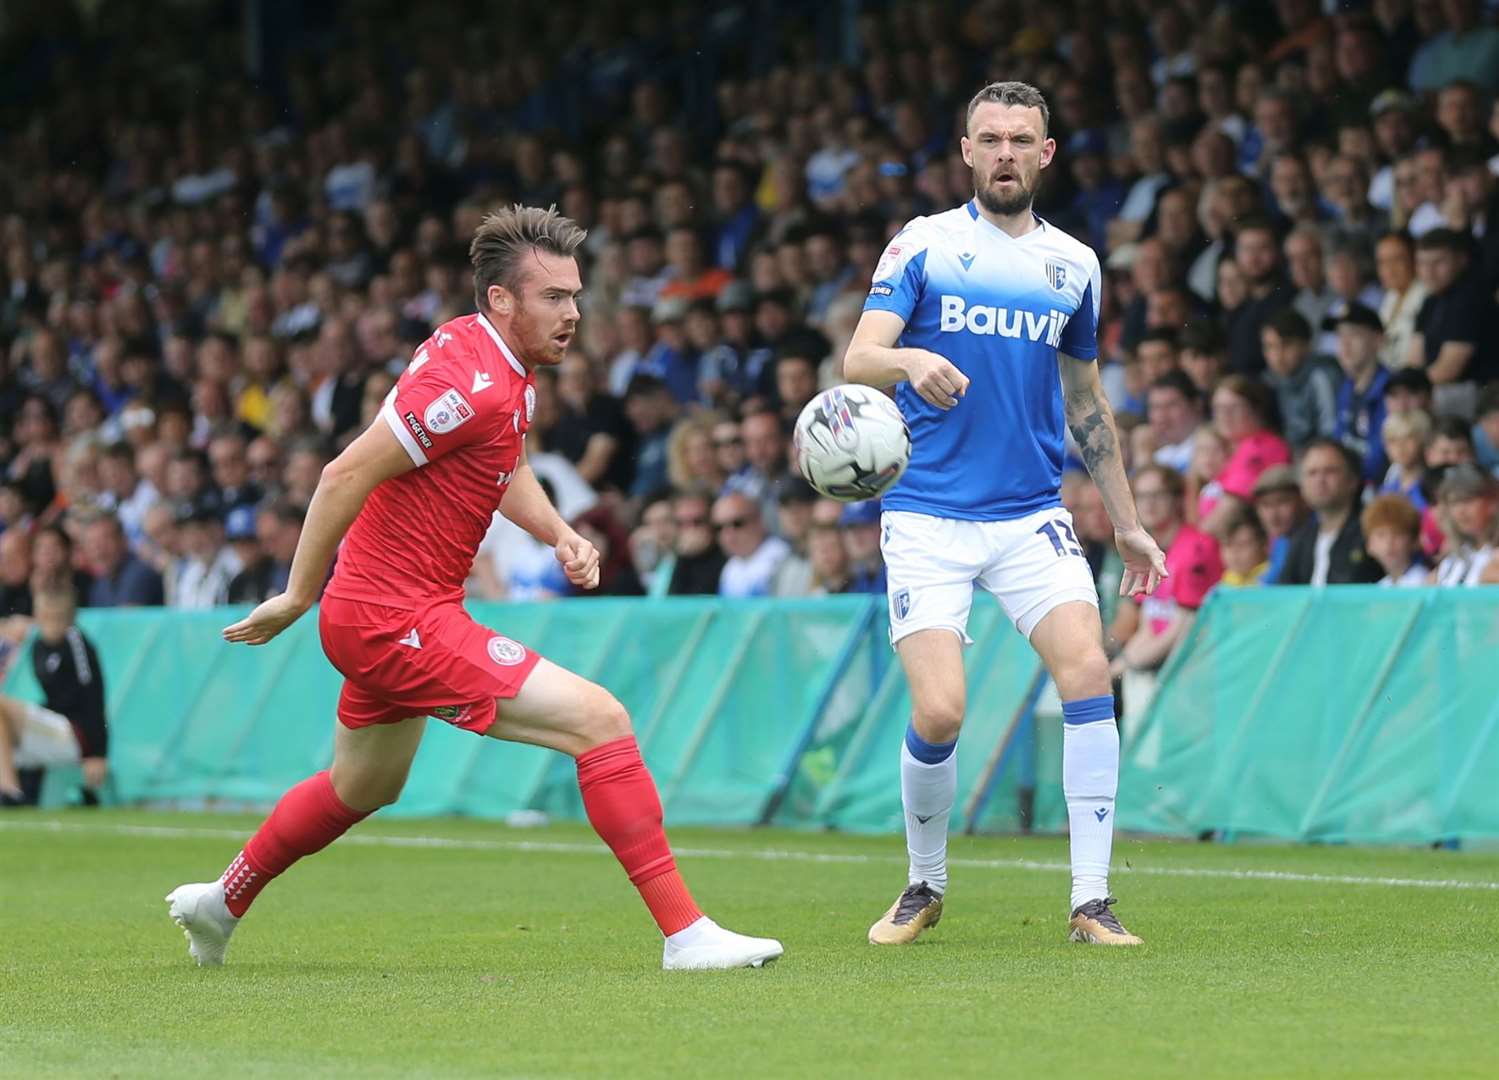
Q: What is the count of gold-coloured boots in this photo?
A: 2